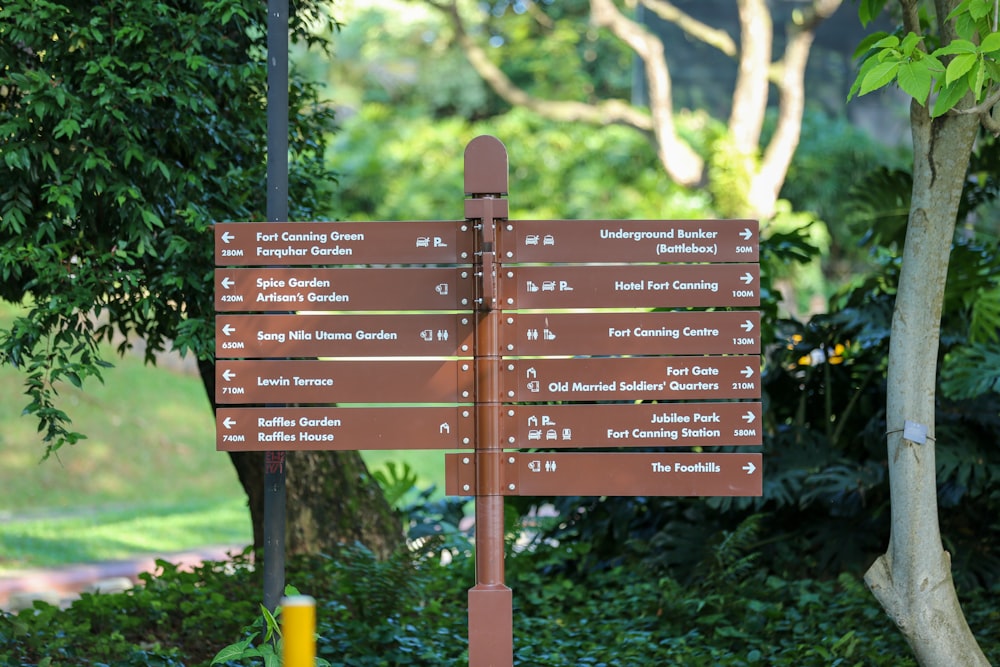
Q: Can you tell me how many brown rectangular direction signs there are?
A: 11